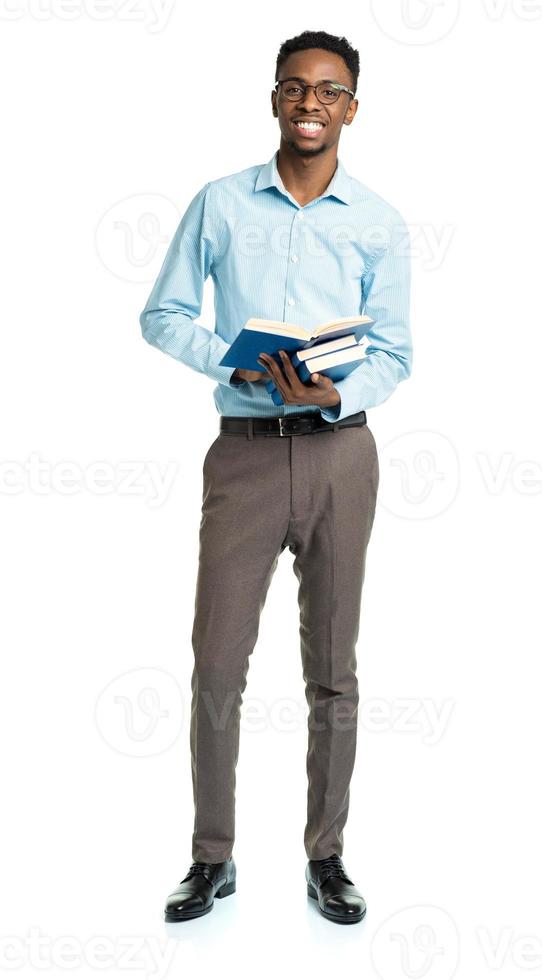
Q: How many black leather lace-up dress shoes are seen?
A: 2